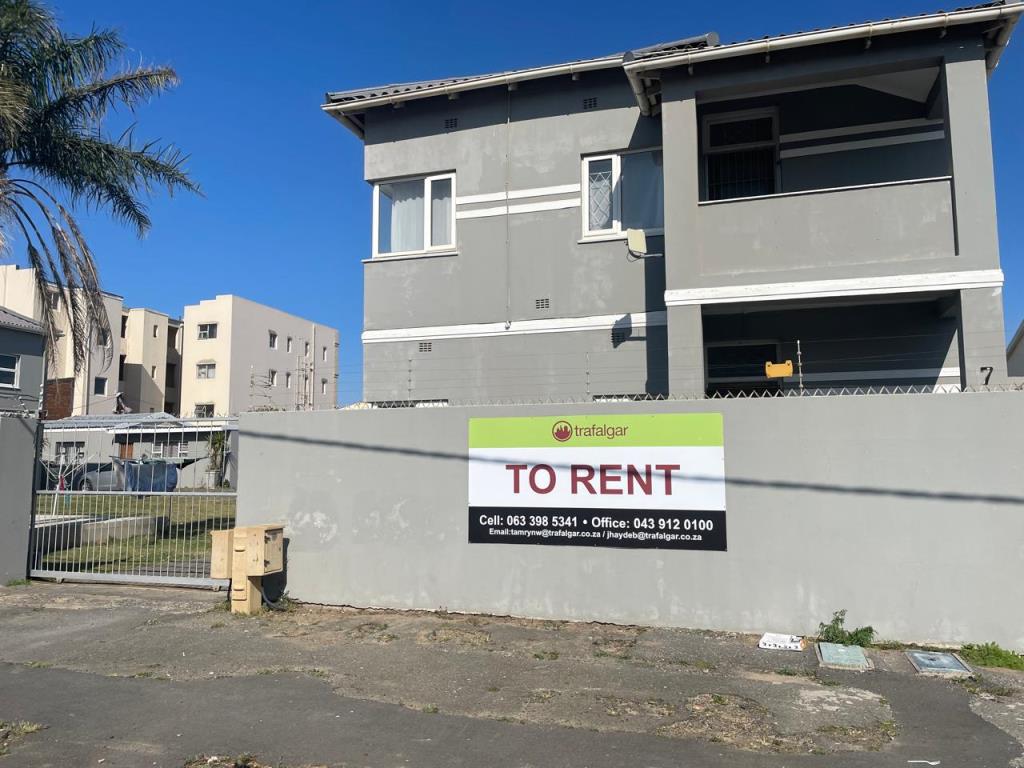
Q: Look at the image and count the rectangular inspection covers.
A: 2